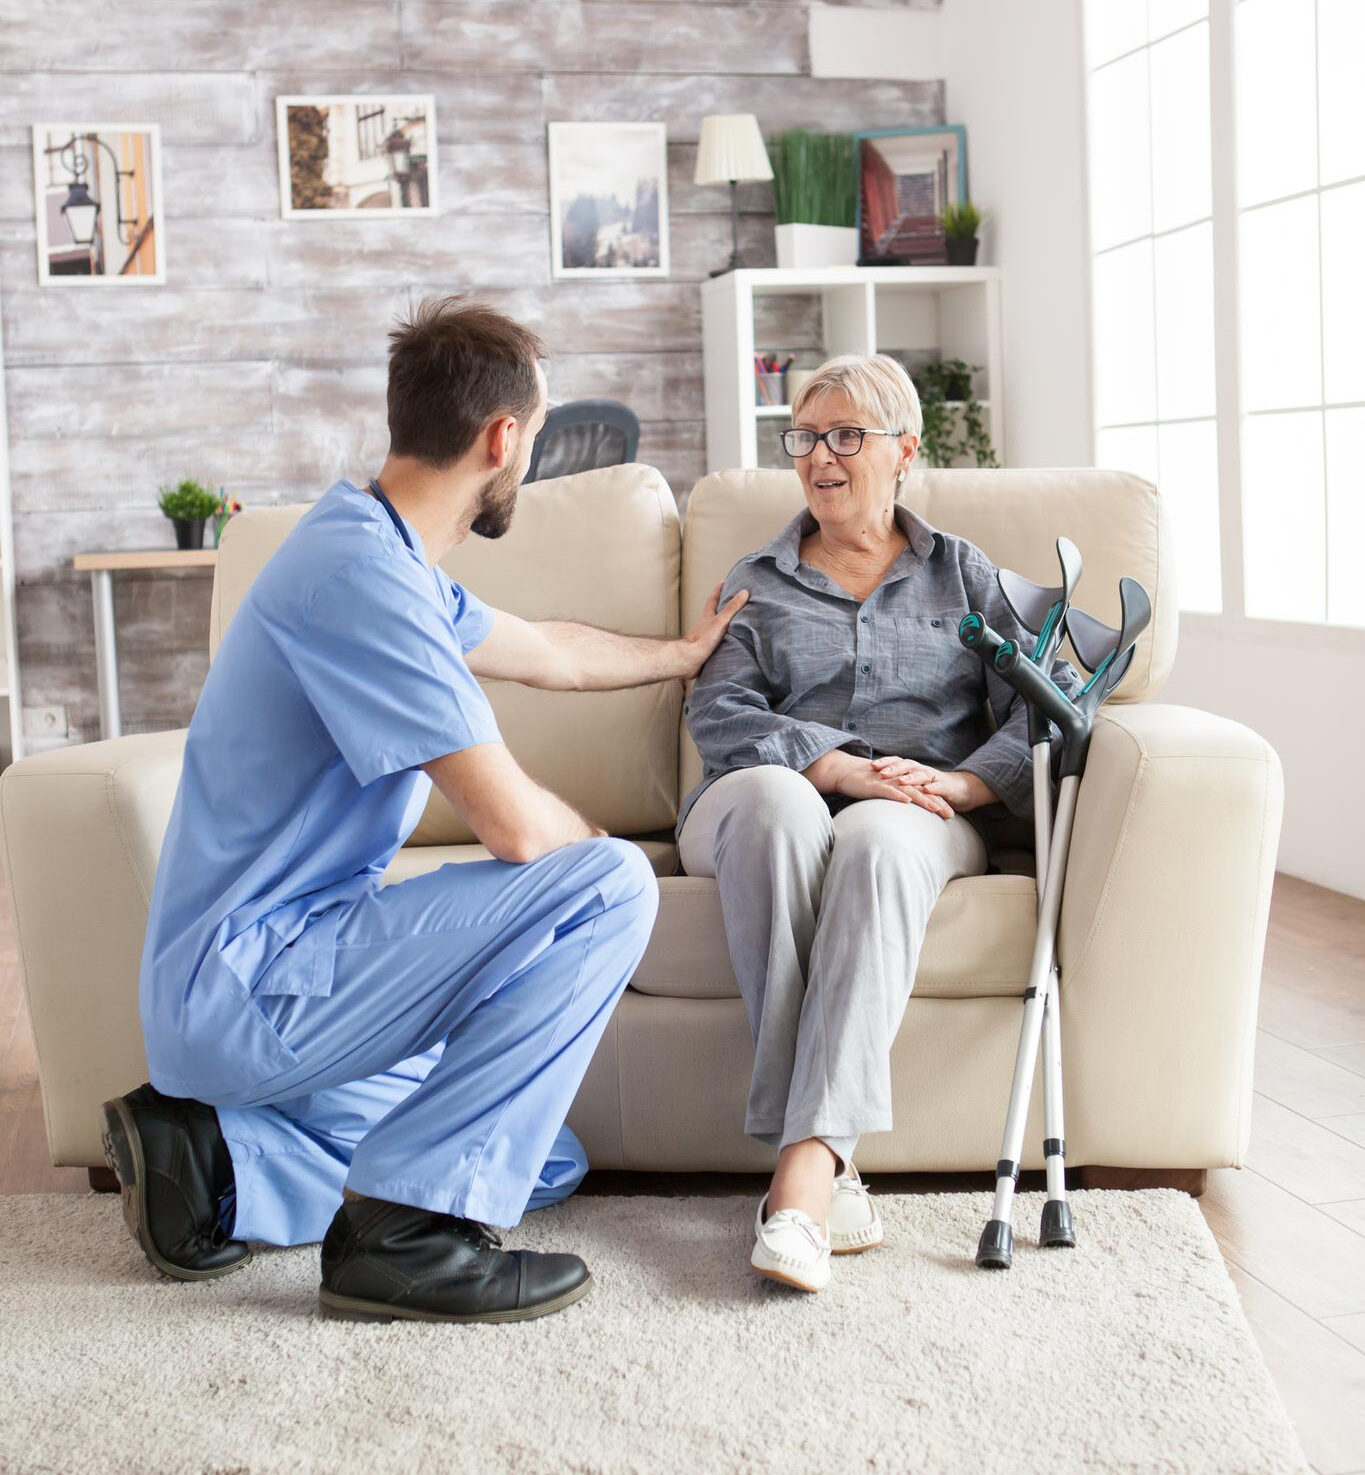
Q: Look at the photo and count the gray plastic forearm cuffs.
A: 2